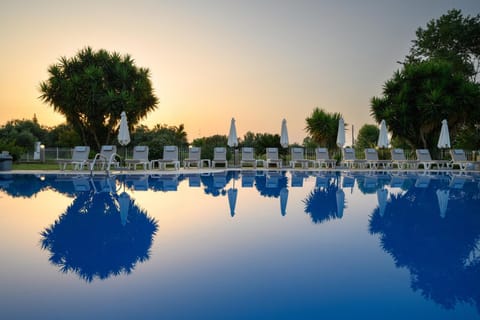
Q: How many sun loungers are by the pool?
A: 15